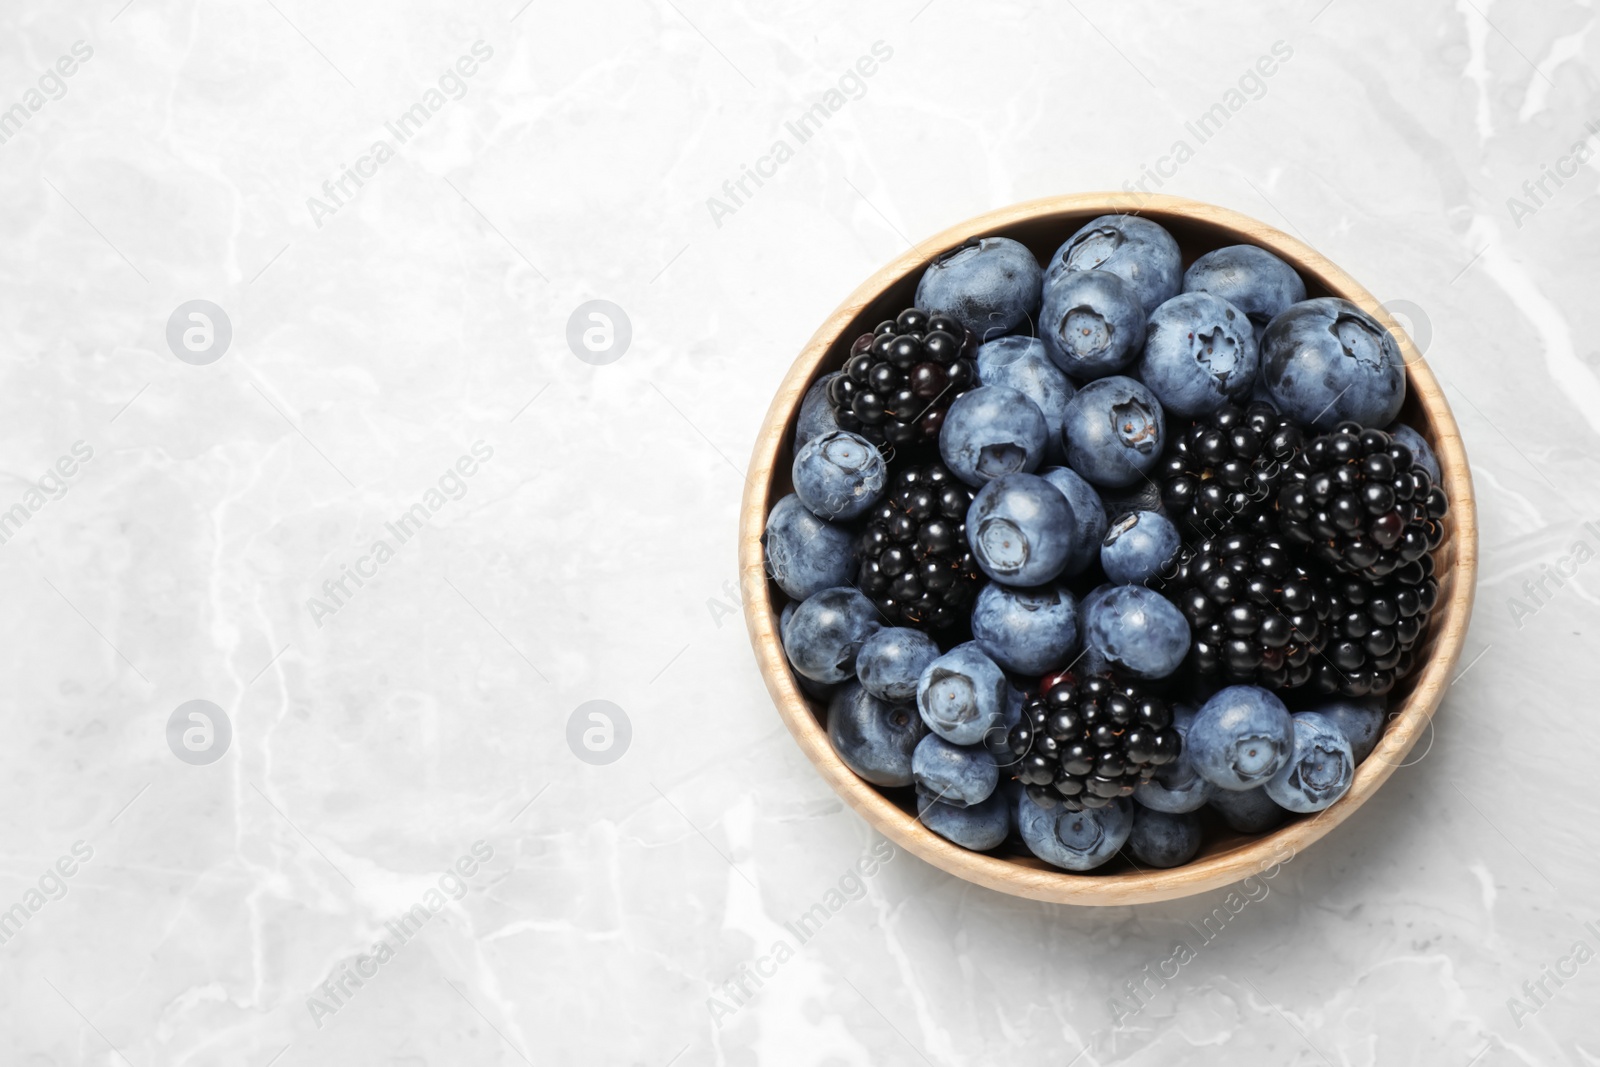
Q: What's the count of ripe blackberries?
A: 7